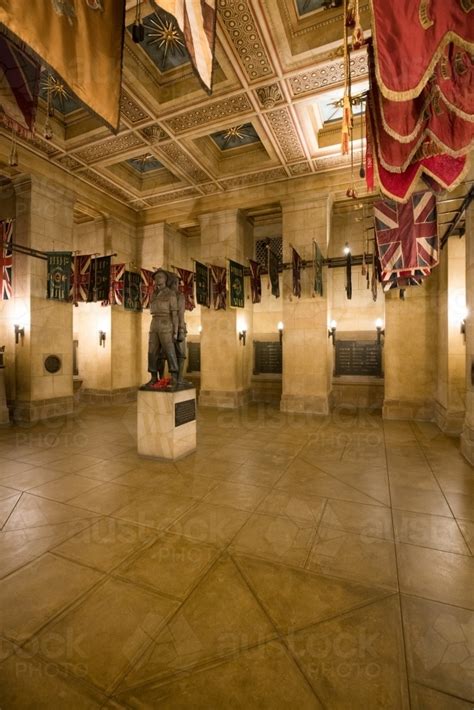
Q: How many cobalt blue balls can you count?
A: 0